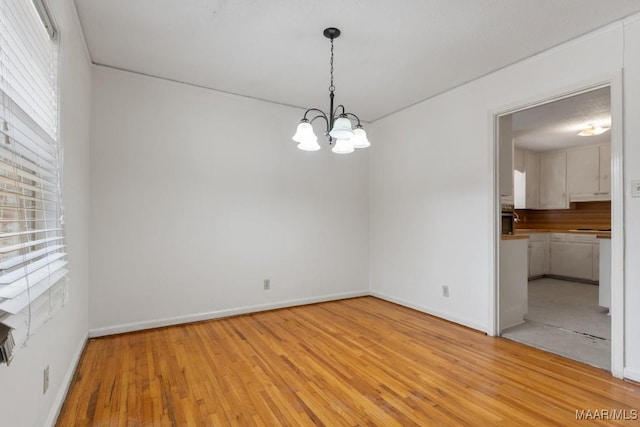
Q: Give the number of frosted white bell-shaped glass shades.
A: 5